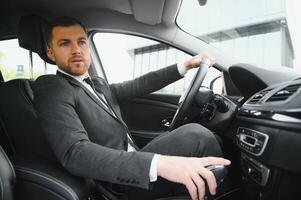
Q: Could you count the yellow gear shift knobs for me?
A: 0